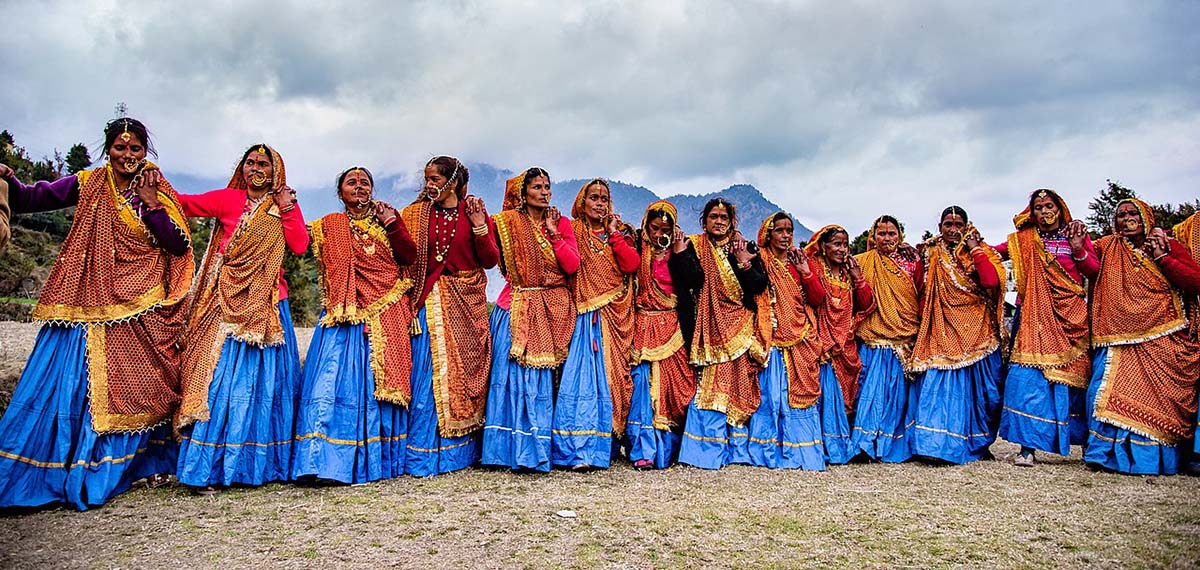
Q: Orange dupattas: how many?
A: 15